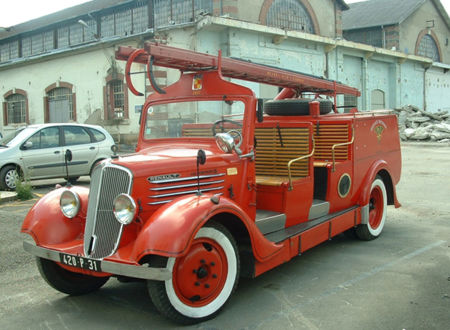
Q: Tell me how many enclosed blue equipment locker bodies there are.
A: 0